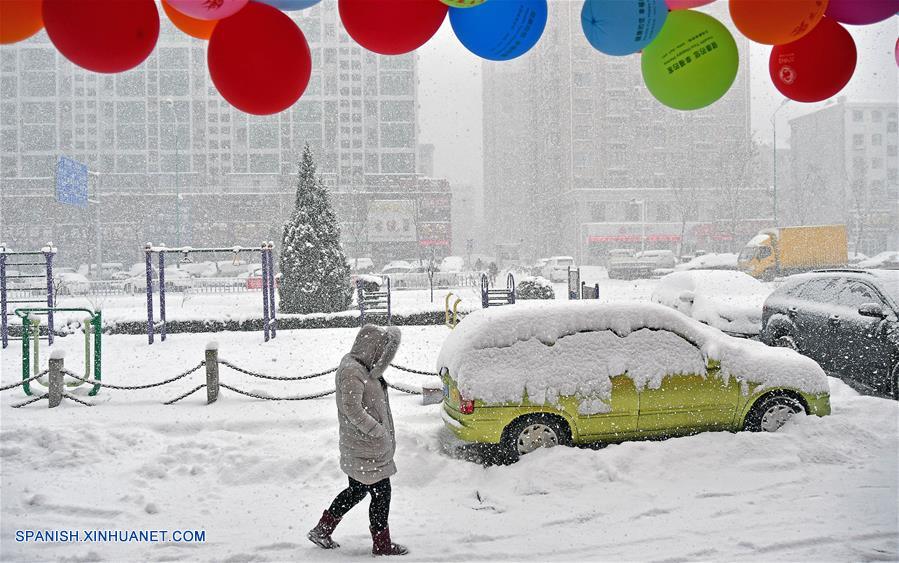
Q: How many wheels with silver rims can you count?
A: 2